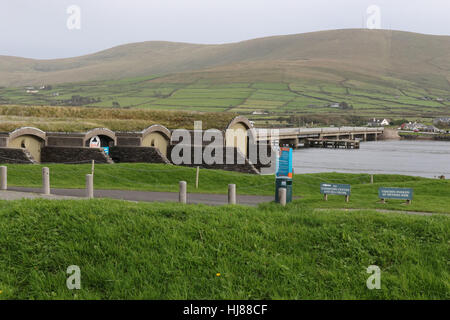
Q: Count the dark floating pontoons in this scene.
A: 1